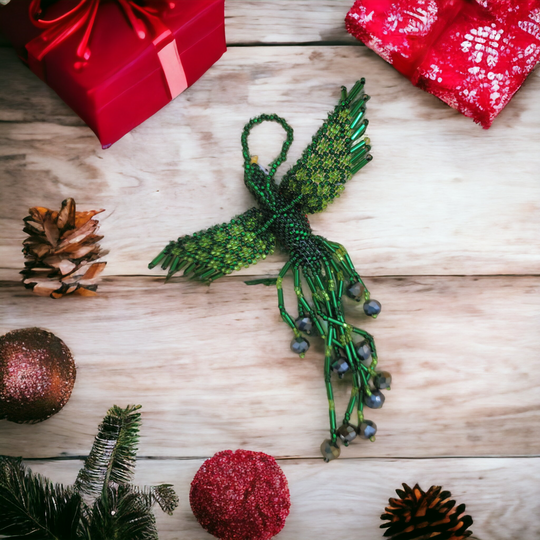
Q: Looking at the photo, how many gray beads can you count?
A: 11